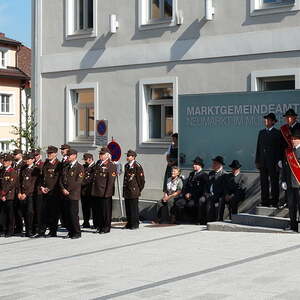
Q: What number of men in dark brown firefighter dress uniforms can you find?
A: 11